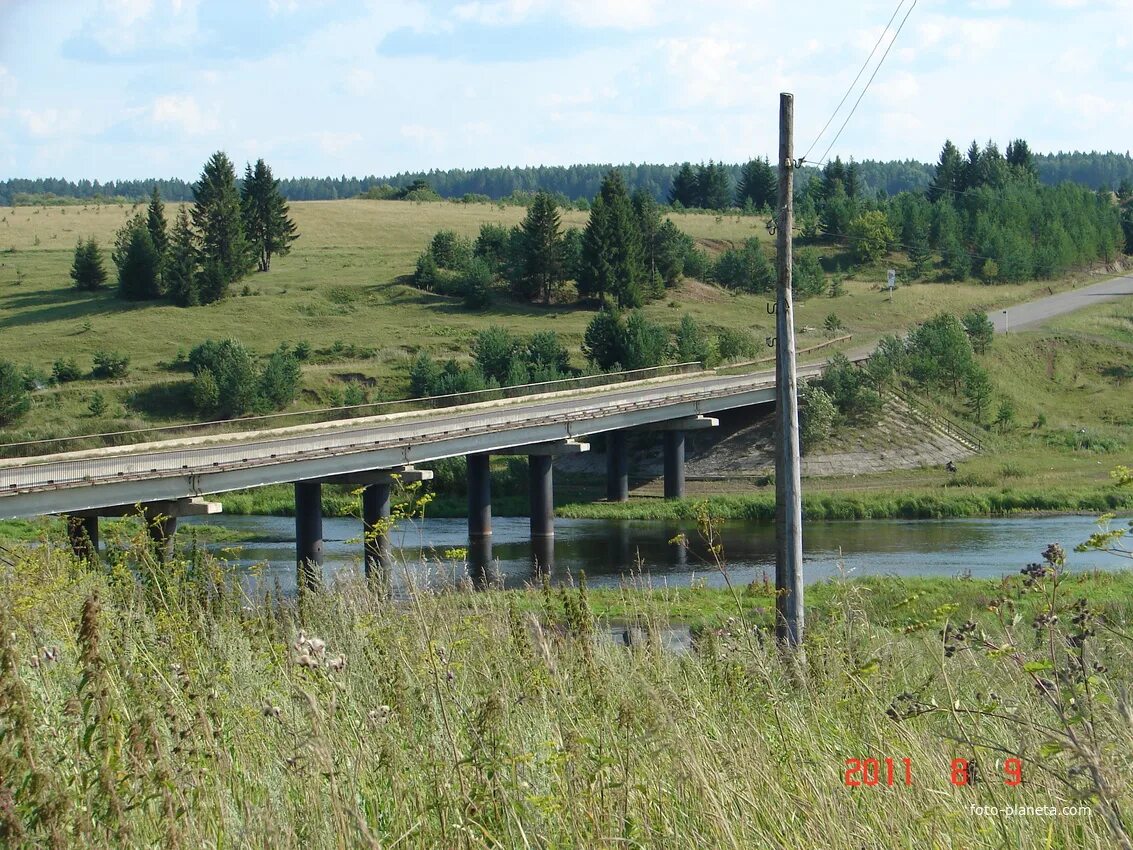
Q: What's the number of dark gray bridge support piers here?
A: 8